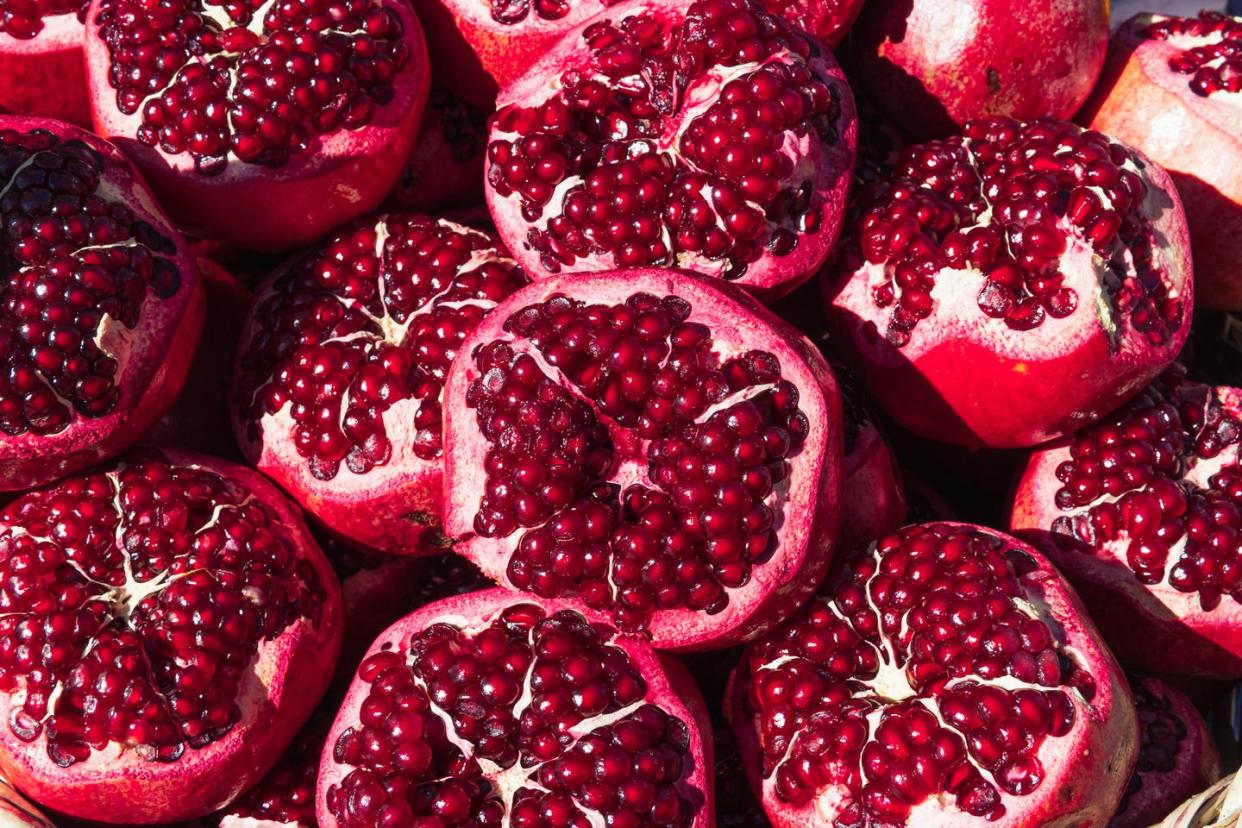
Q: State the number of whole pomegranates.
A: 1